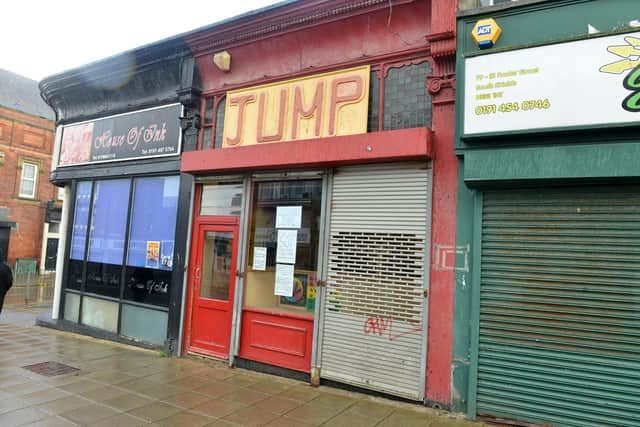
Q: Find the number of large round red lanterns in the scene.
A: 0